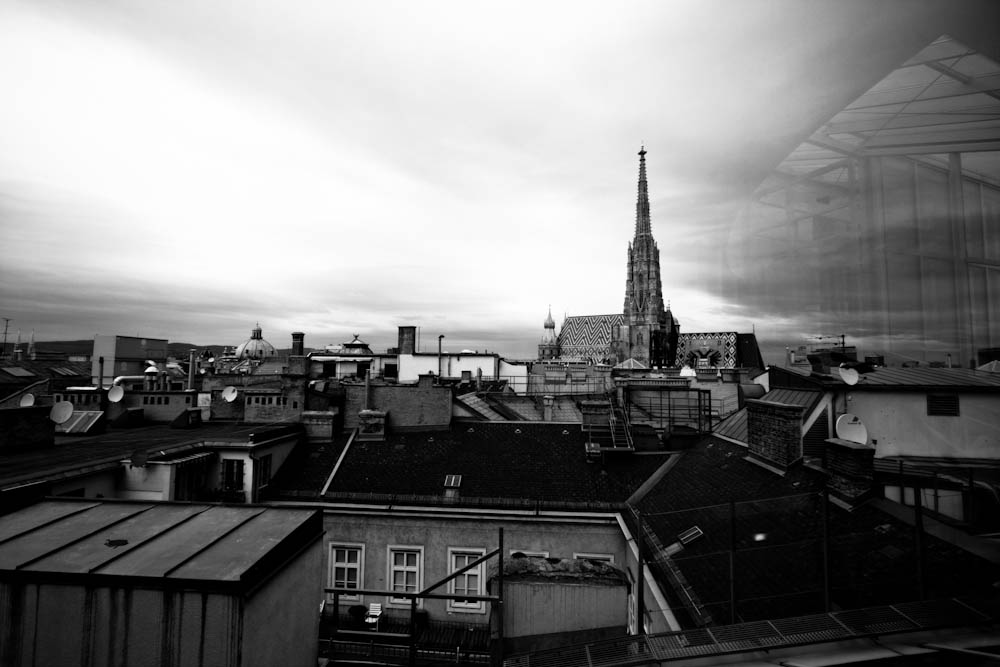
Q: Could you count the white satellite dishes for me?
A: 6